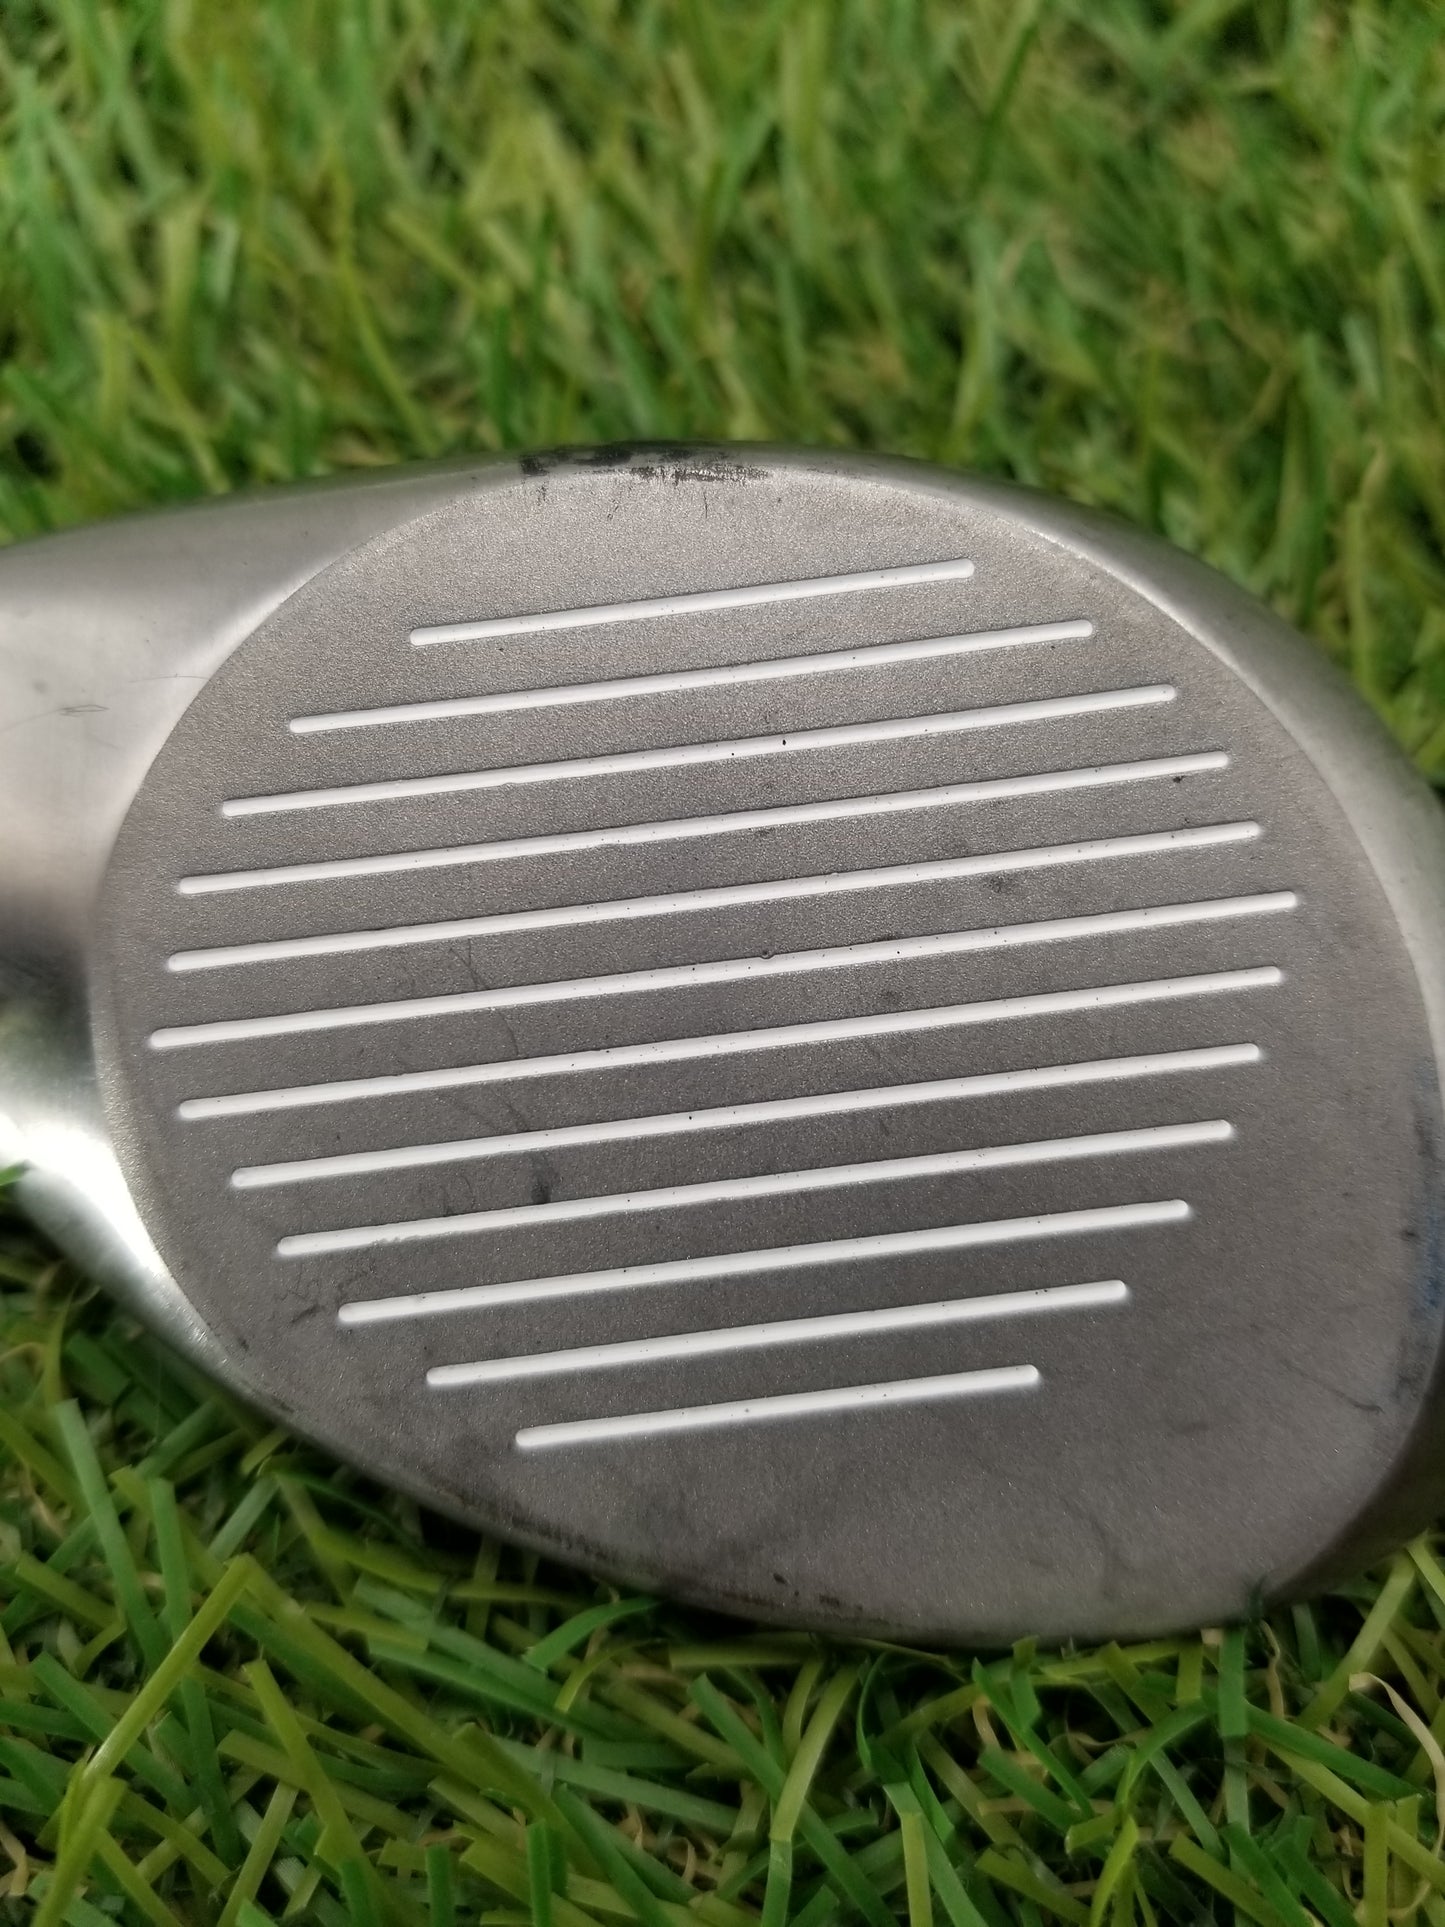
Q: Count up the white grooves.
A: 12